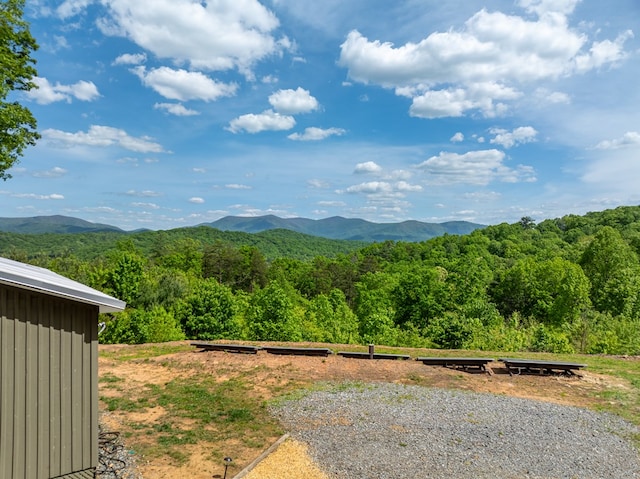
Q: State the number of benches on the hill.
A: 5